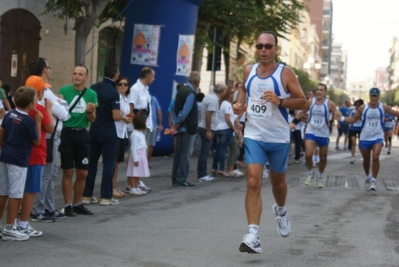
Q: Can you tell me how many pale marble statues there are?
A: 0